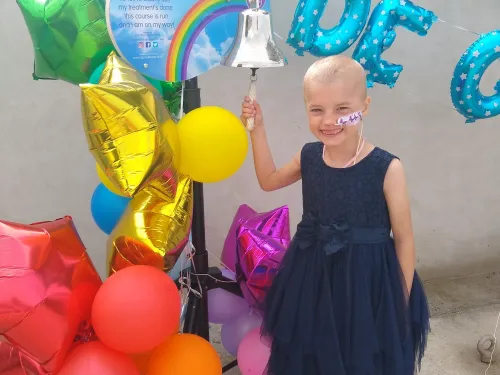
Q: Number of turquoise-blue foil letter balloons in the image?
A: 3